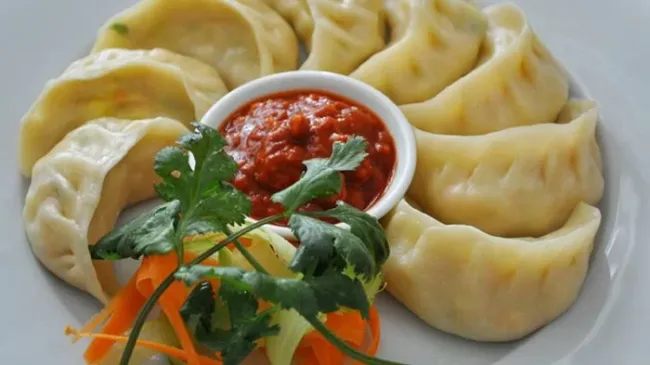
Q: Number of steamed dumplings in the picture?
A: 9